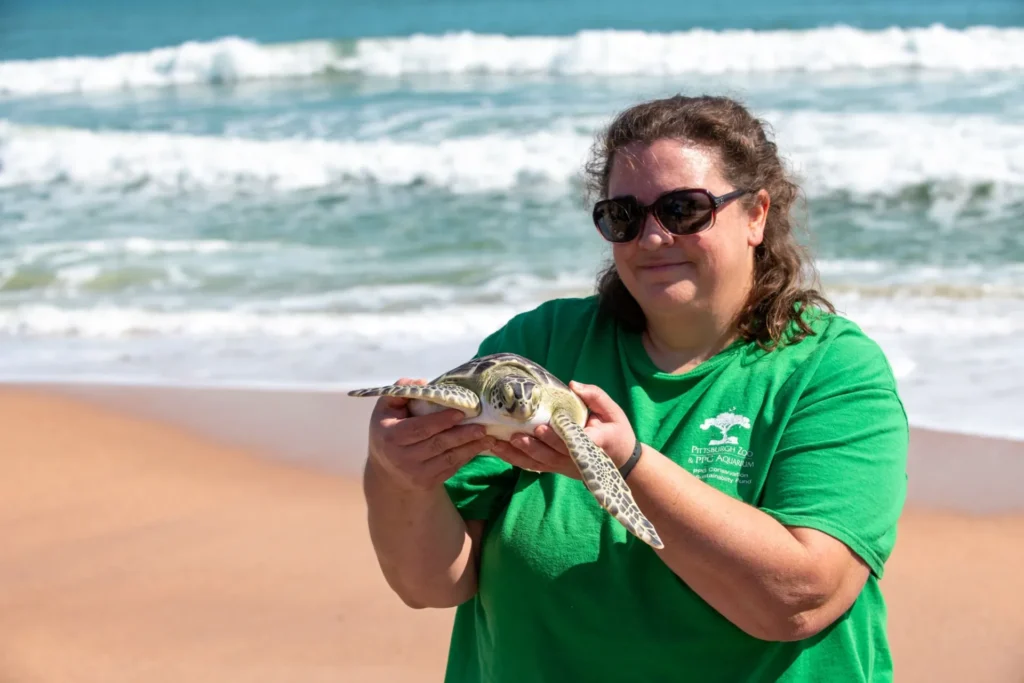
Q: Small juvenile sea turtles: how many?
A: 1